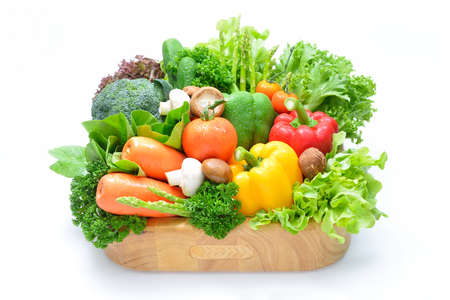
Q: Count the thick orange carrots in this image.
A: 2